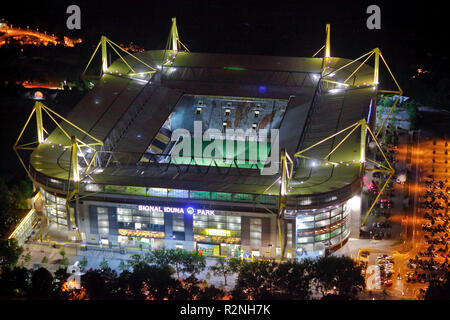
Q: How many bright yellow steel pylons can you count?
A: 8